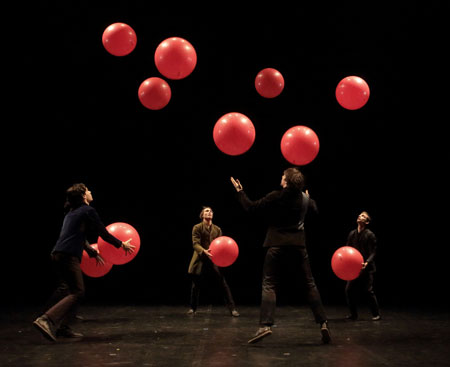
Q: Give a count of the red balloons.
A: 11